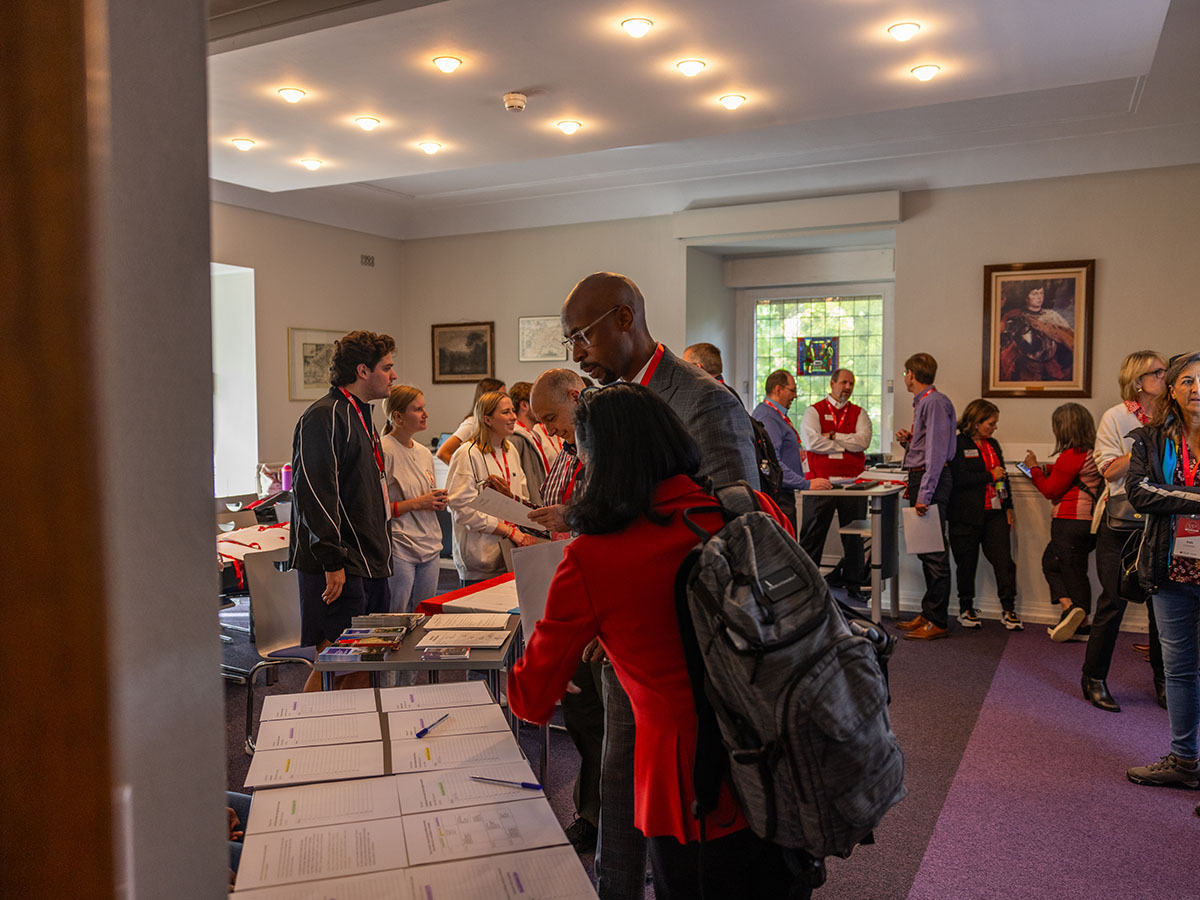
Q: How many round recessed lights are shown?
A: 12